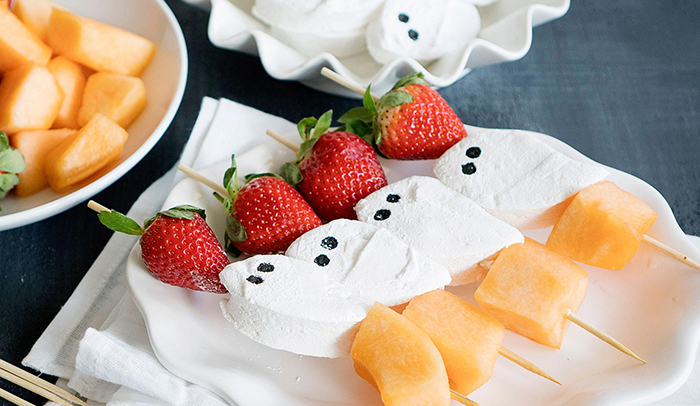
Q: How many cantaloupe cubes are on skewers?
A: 4